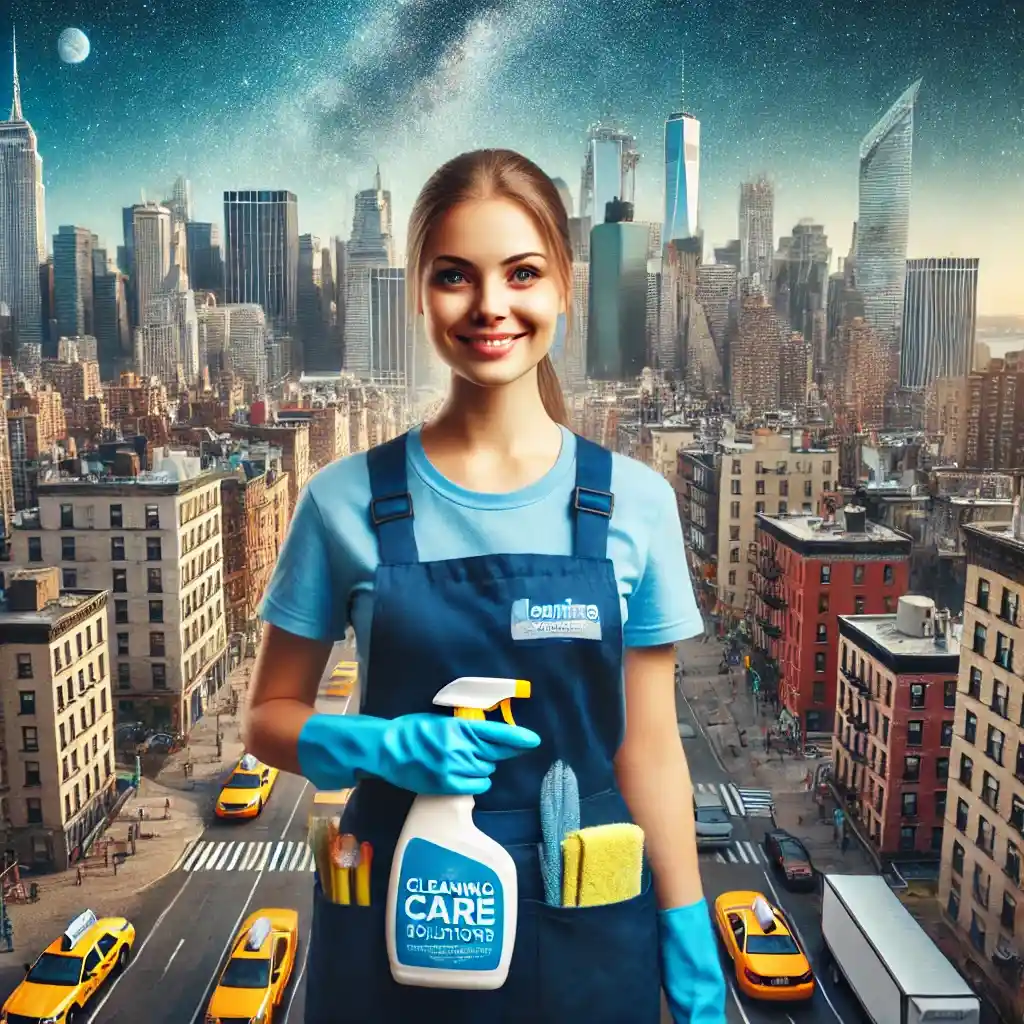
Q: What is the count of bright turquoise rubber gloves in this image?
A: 2